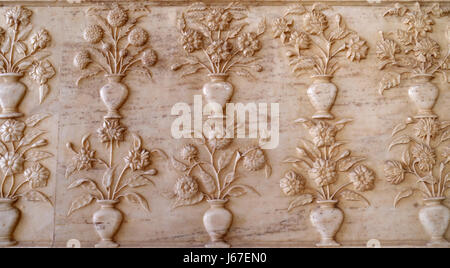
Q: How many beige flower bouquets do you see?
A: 10